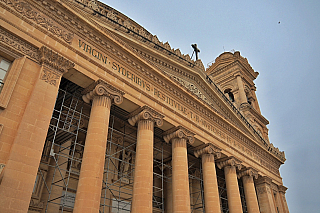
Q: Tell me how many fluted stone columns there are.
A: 6